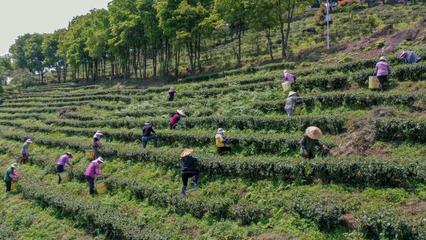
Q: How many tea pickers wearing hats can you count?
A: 15